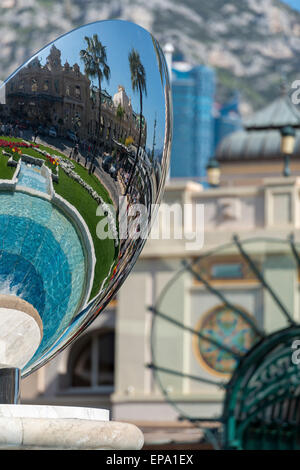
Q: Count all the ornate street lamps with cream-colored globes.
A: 2